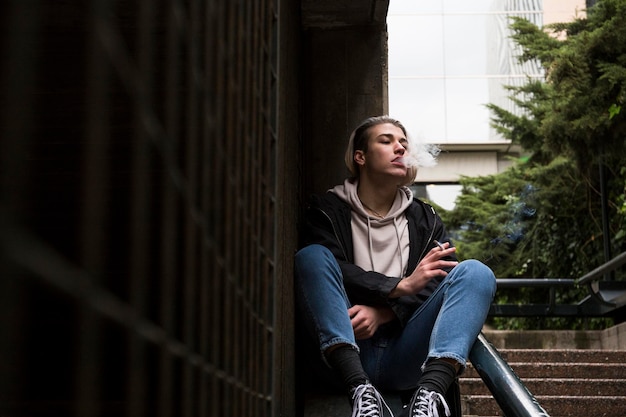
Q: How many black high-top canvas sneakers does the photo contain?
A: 2